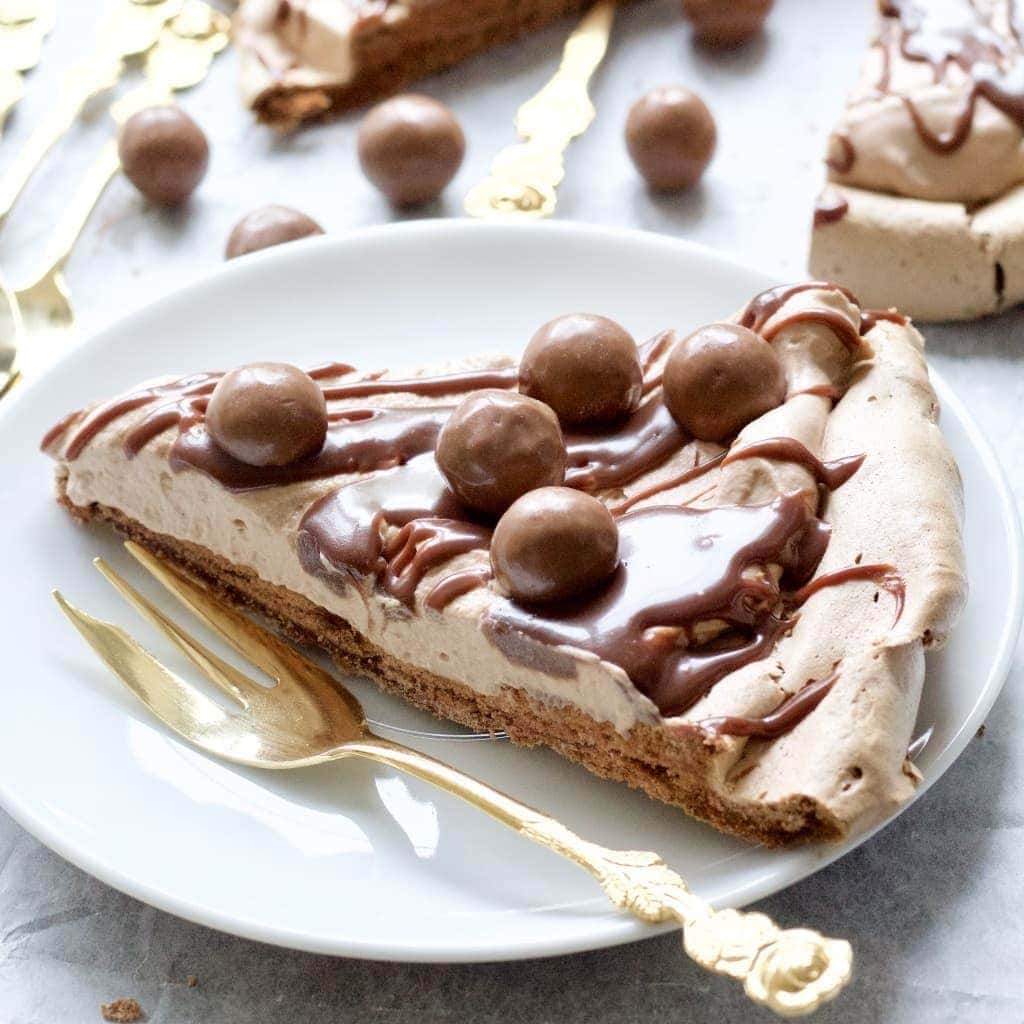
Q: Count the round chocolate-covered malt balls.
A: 10